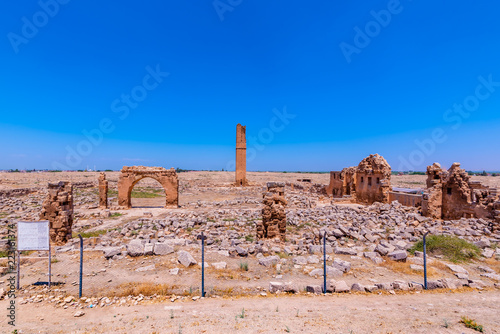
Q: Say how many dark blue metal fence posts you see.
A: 4